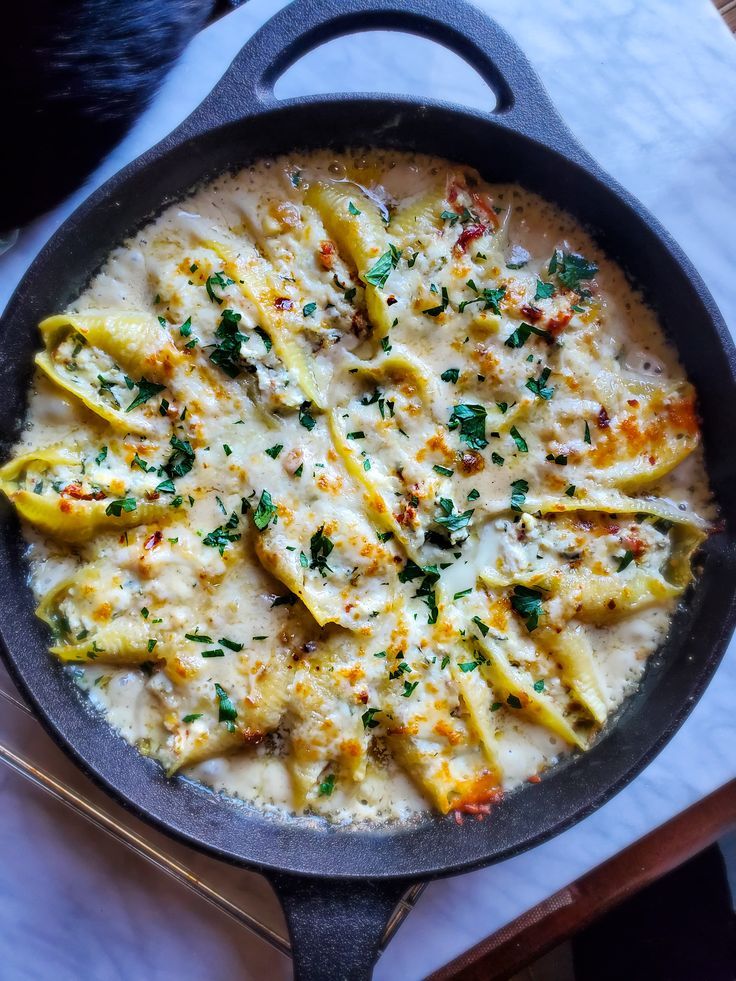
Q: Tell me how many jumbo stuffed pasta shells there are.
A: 15